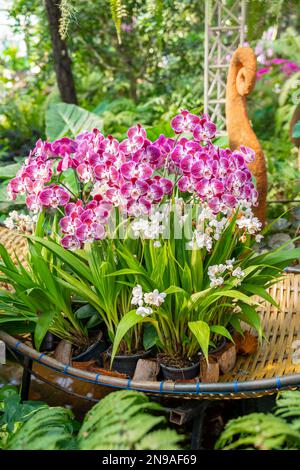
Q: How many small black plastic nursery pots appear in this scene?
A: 4